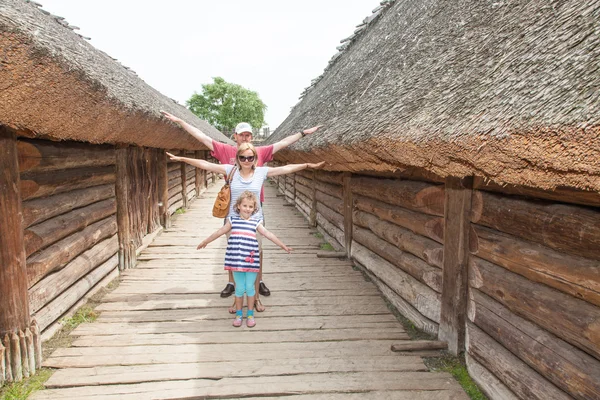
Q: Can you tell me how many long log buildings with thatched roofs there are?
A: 2